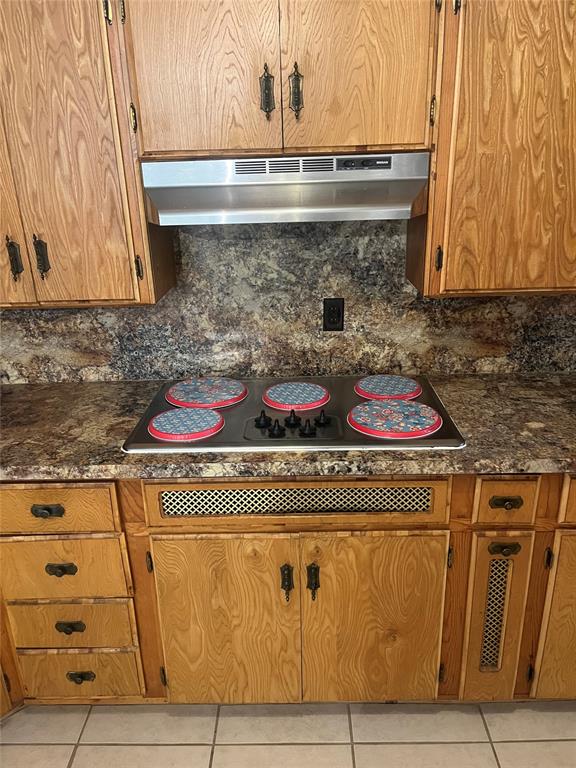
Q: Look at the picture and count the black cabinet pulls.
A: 12